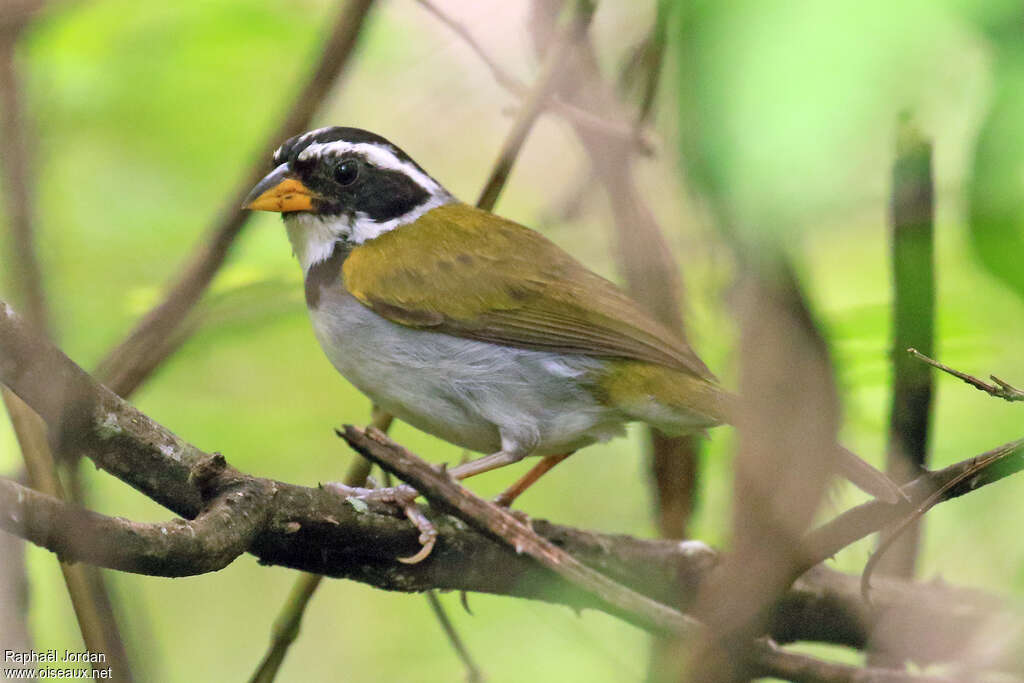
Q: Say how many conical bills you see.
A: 1